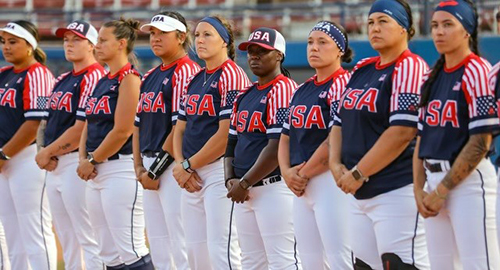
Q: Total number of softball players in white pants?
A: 9